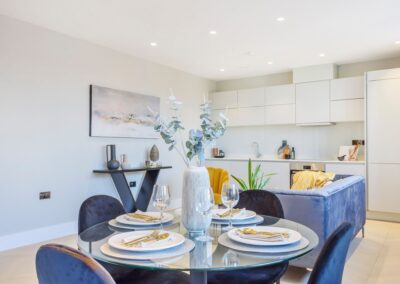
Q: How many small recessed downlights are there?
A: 7